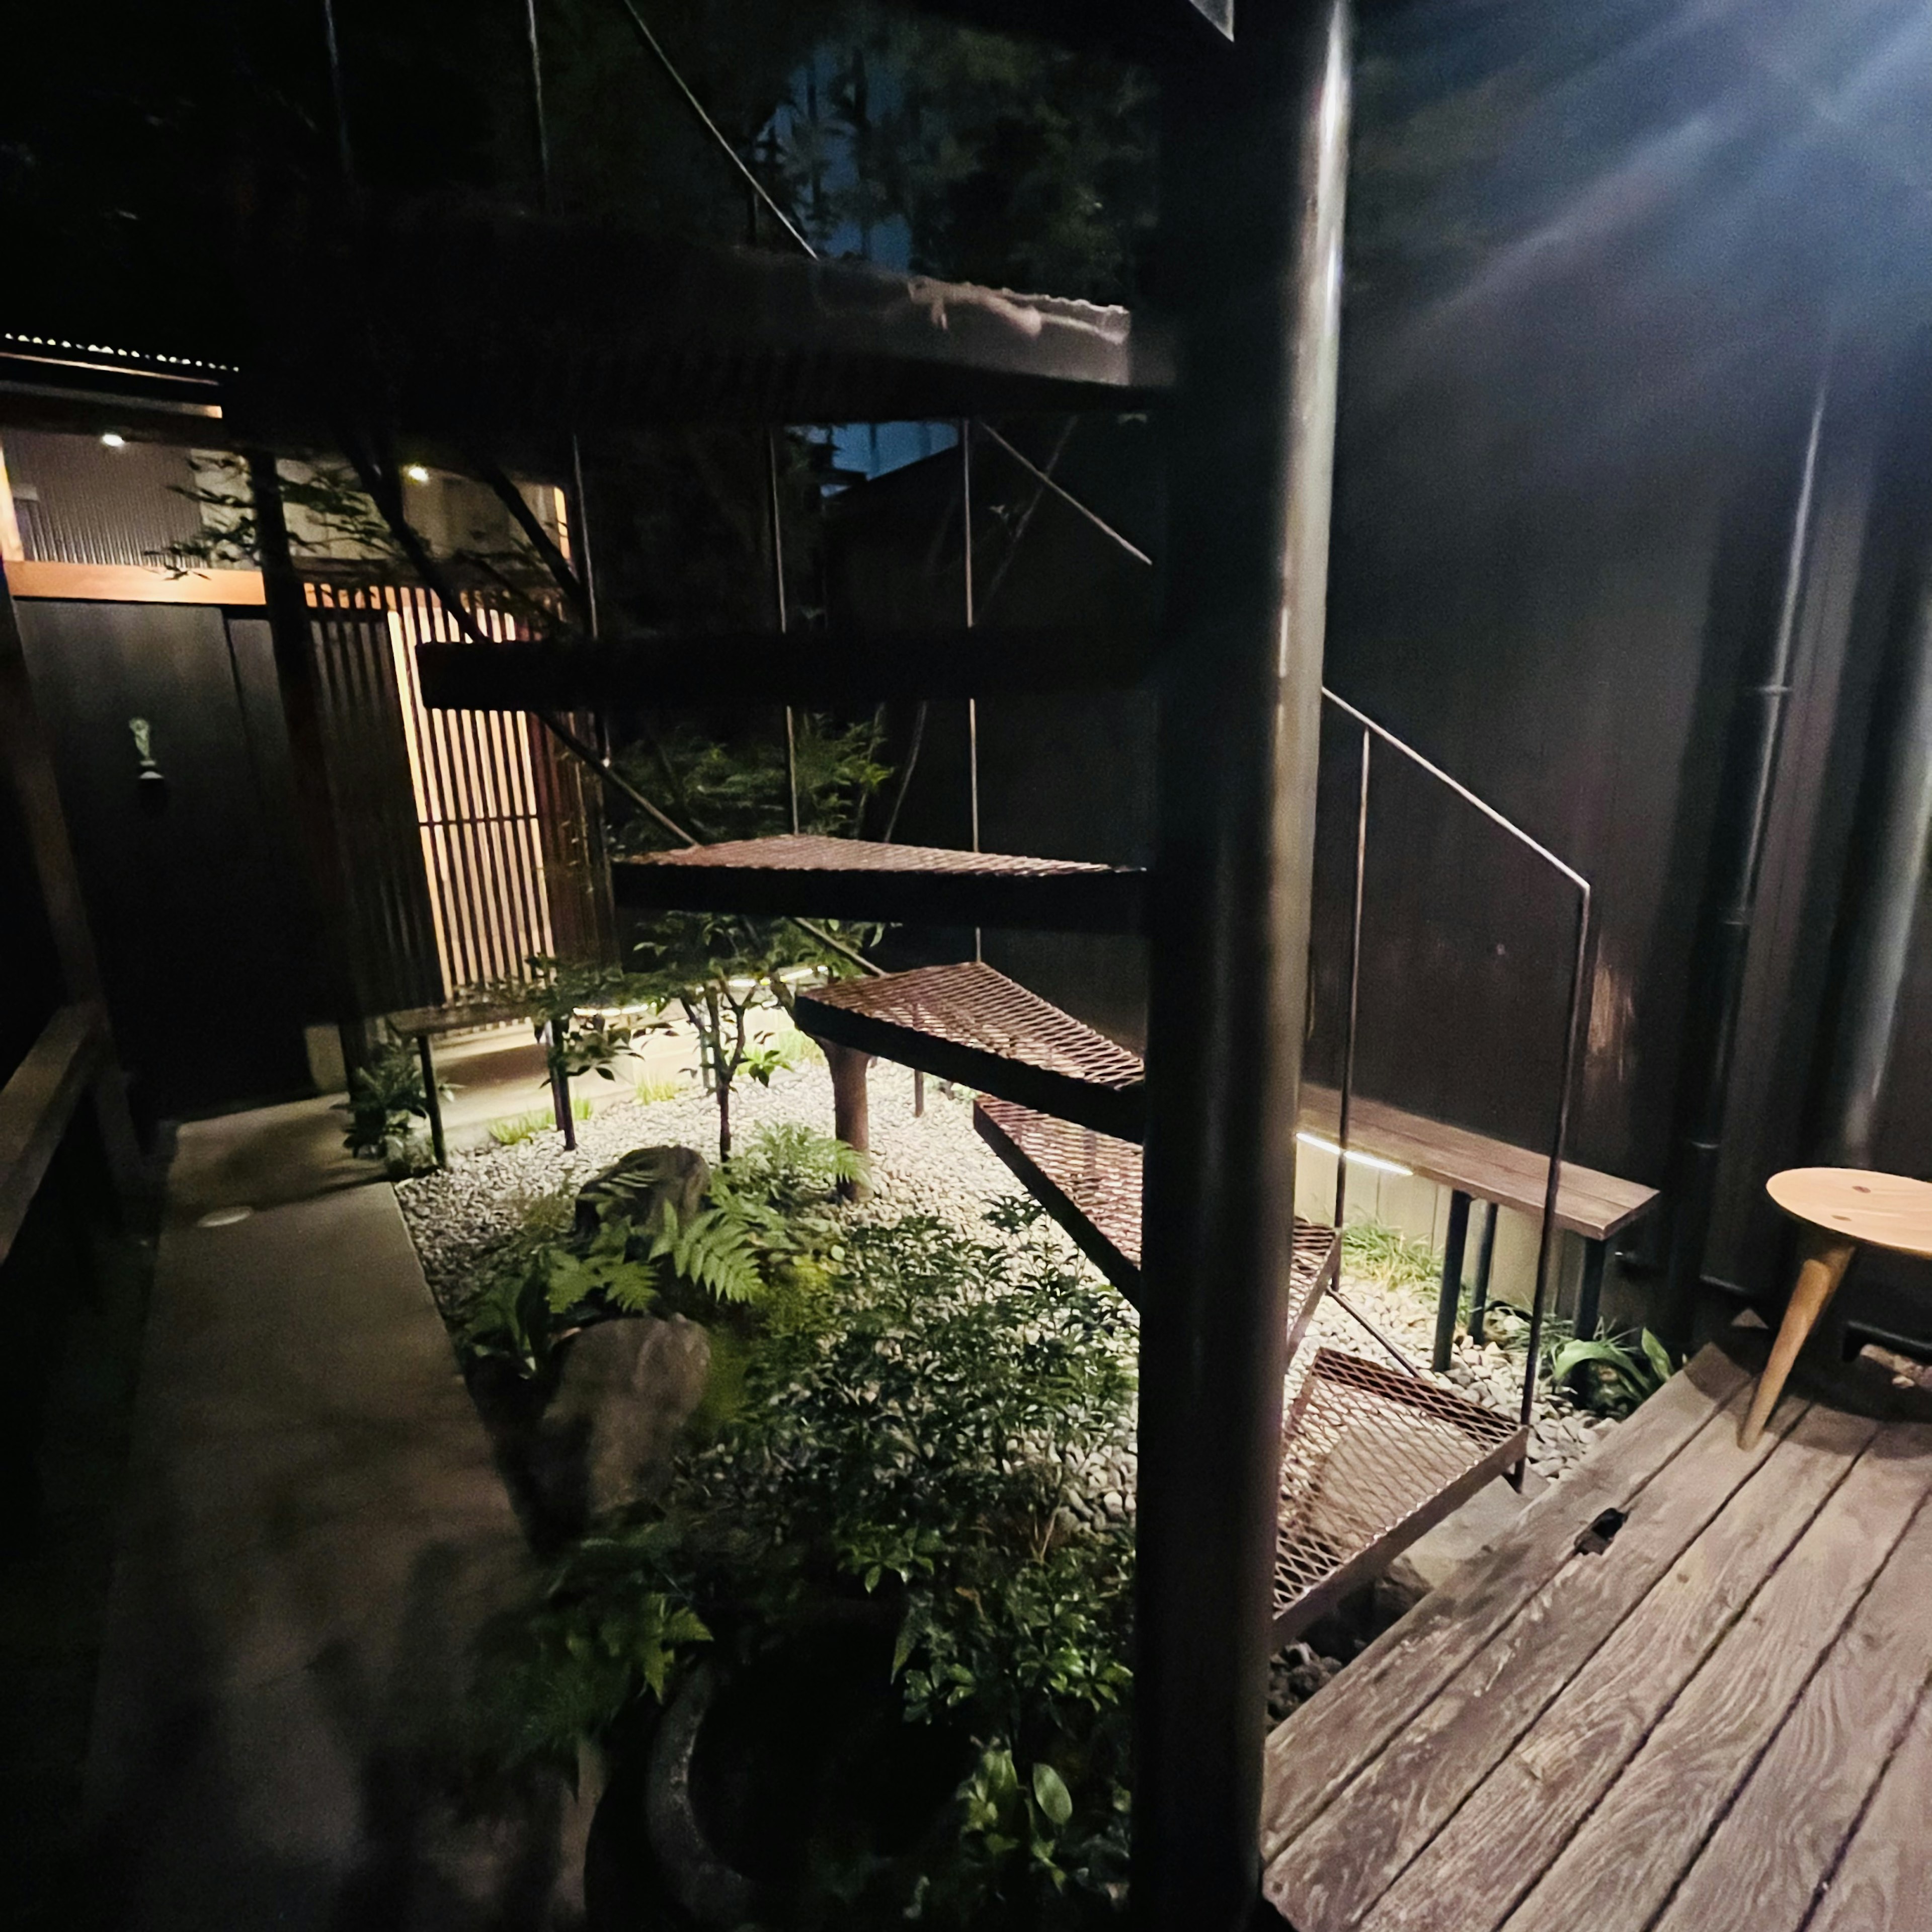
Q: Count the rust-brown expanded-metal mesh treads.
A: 5